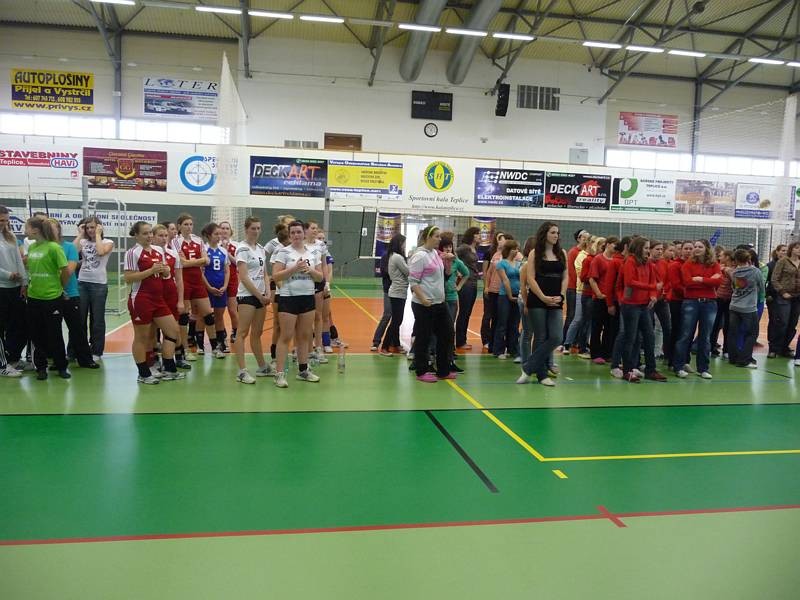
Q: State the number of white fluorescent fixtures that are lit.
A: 12